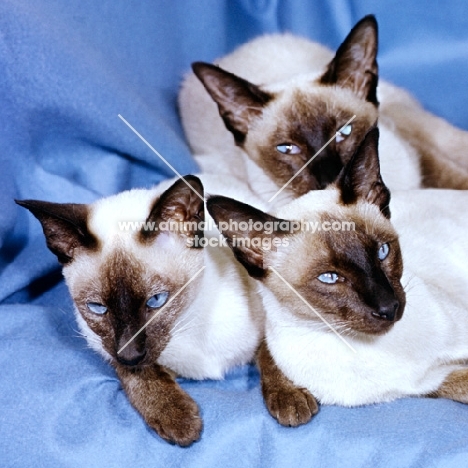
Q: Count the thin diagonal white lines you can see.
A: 4